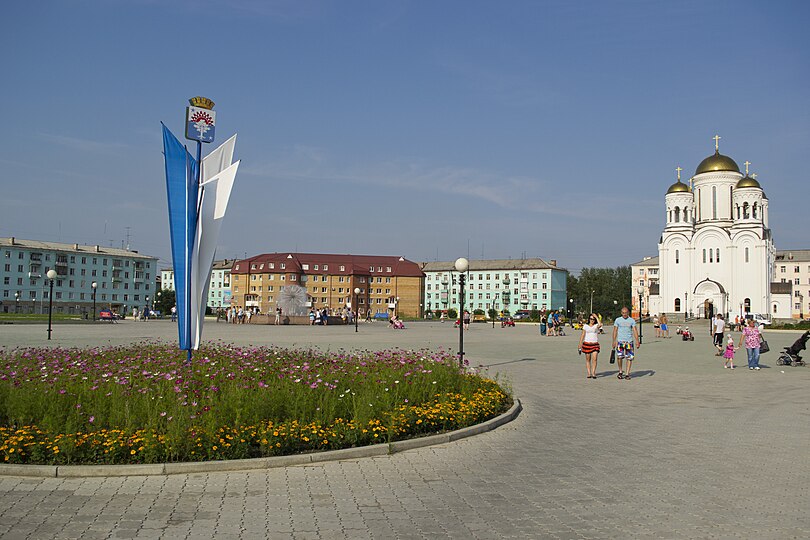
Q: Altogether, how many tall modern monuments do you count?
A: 1